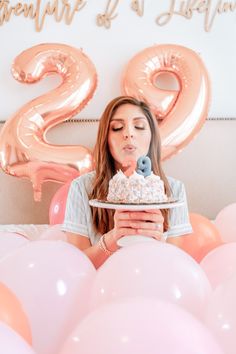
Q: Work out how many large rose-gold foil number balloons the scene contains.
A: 2